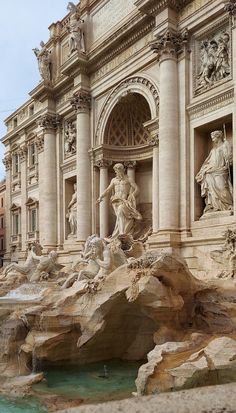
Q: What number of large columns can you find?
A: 3